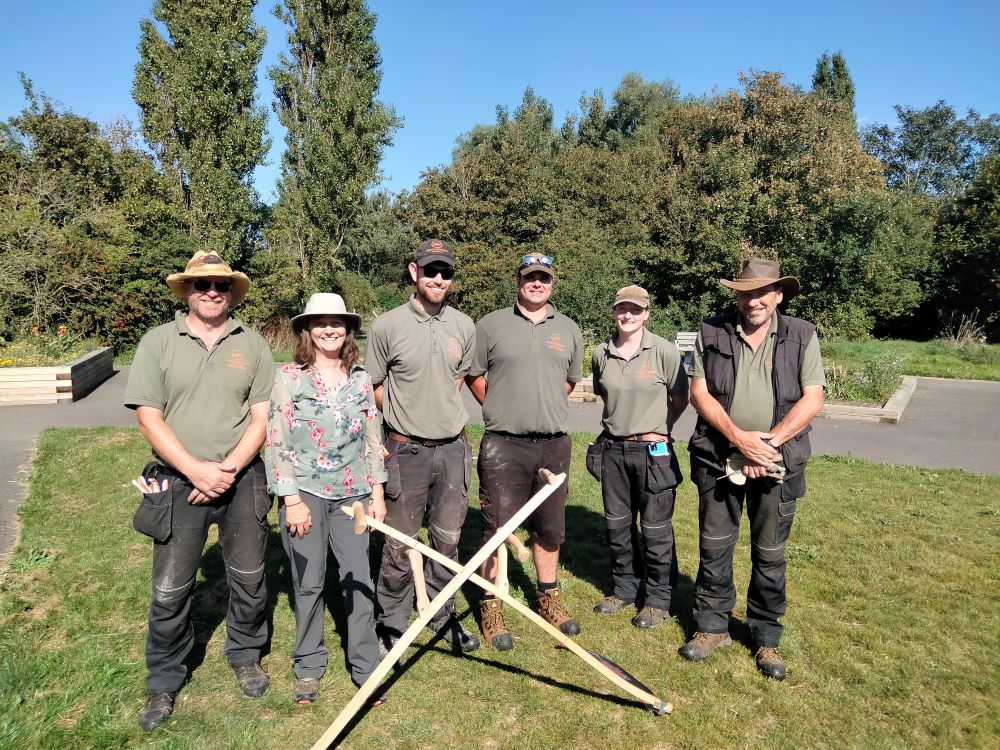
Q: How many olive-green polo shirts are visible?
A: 5